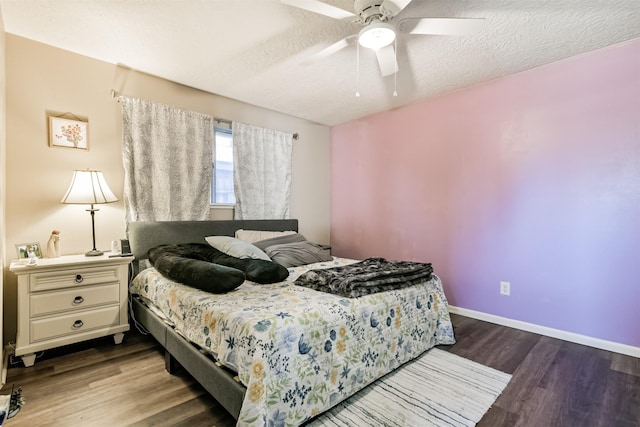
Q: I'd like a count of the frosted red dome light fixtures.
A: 0